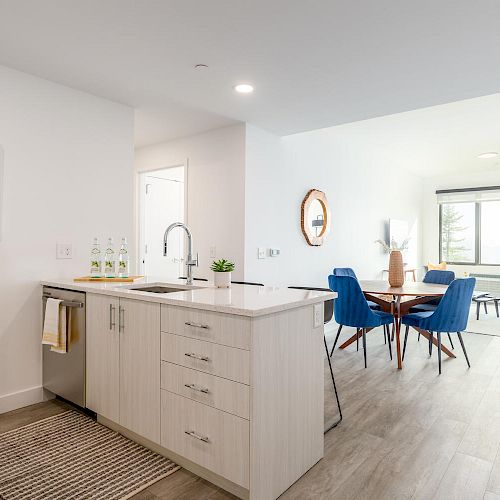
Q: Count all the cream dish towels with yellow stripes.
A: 1